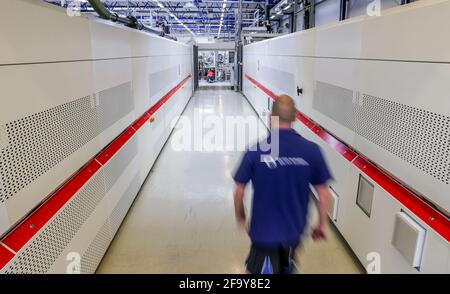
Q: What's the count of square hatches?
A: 3